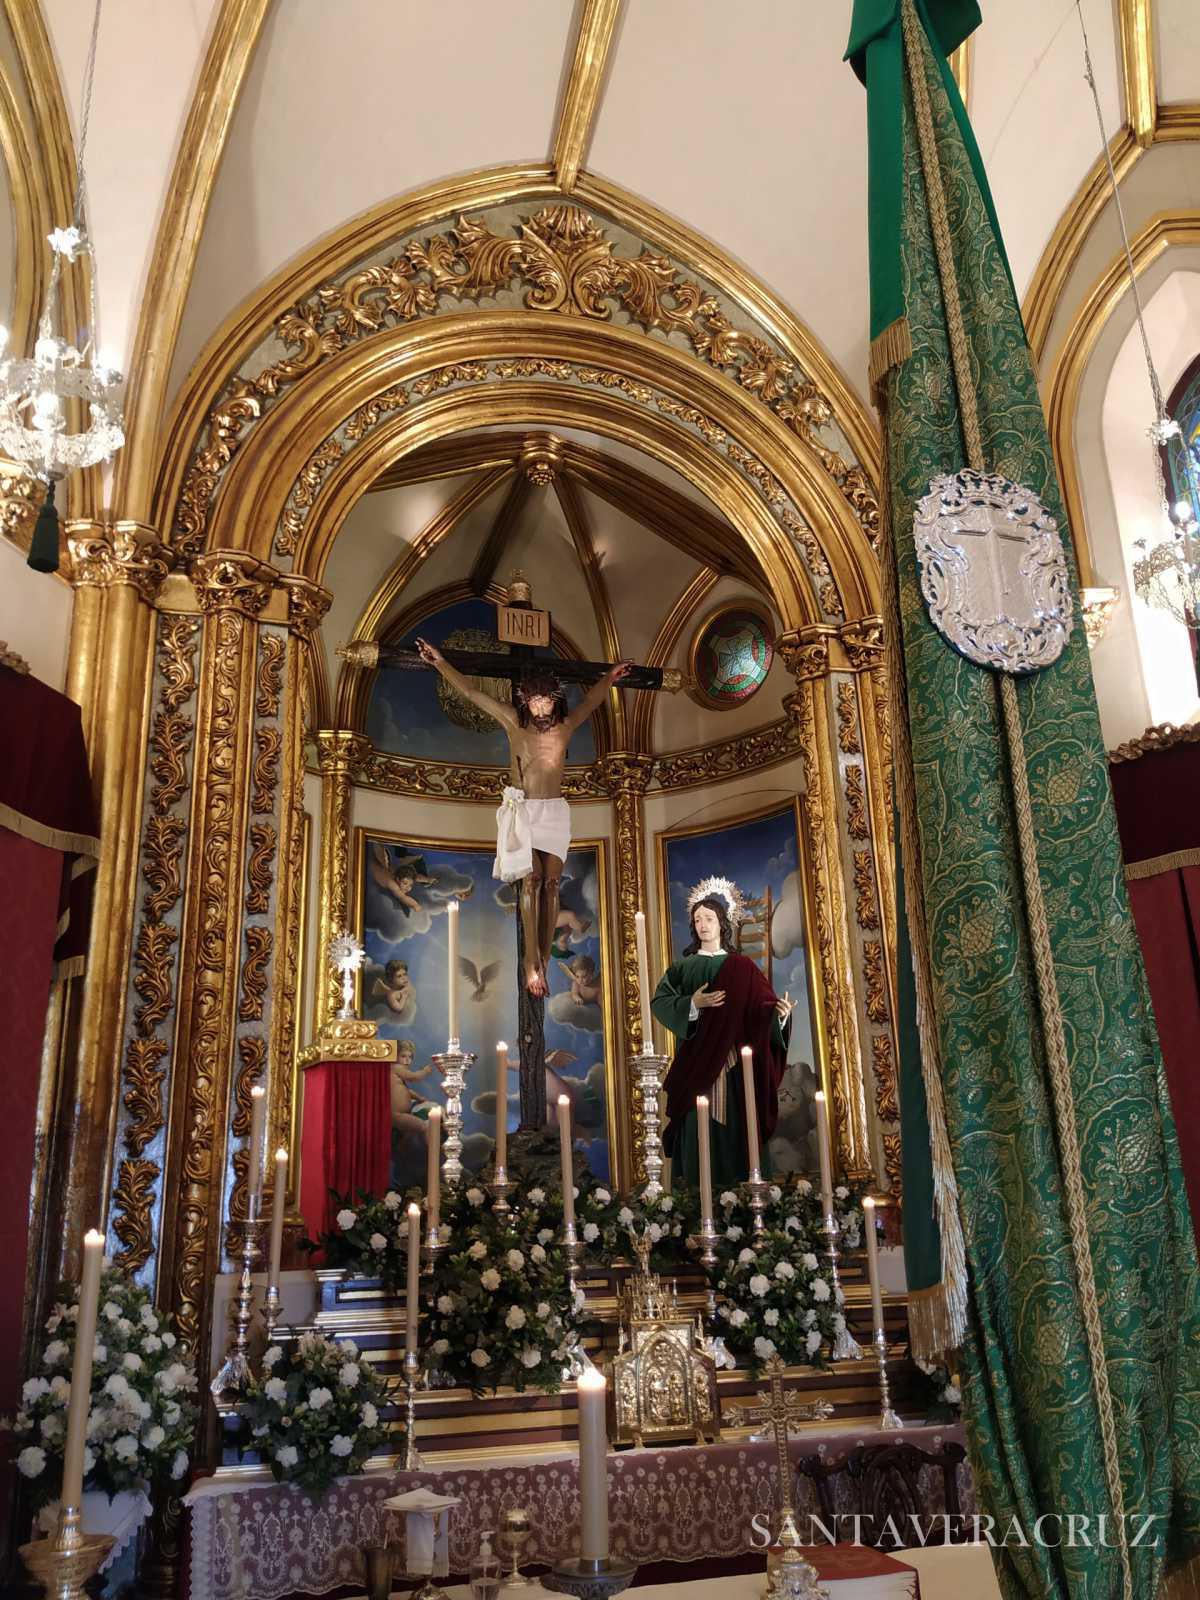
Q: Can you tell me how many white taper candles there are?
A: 14